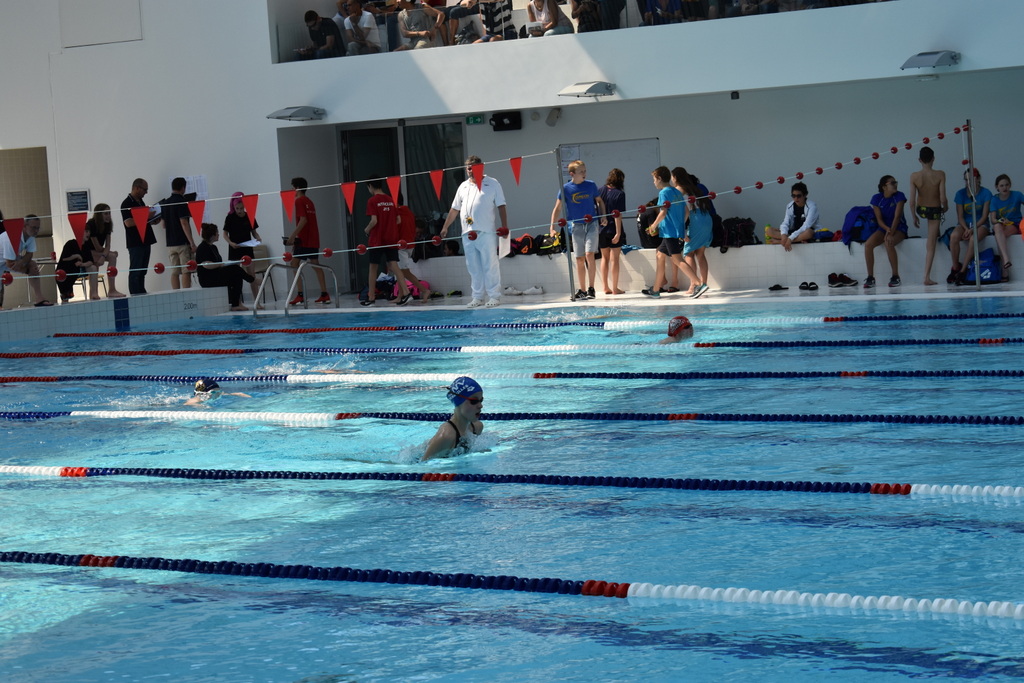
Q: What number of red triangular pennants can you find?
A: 11